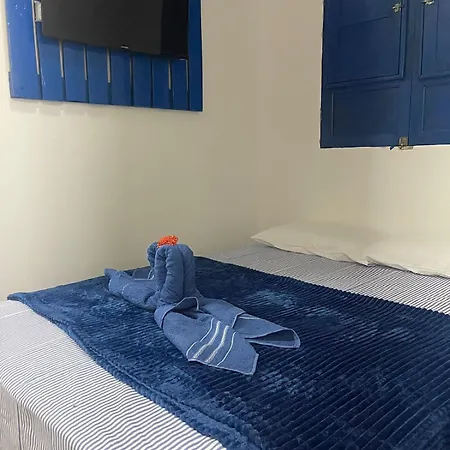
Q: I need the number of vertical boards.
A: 9